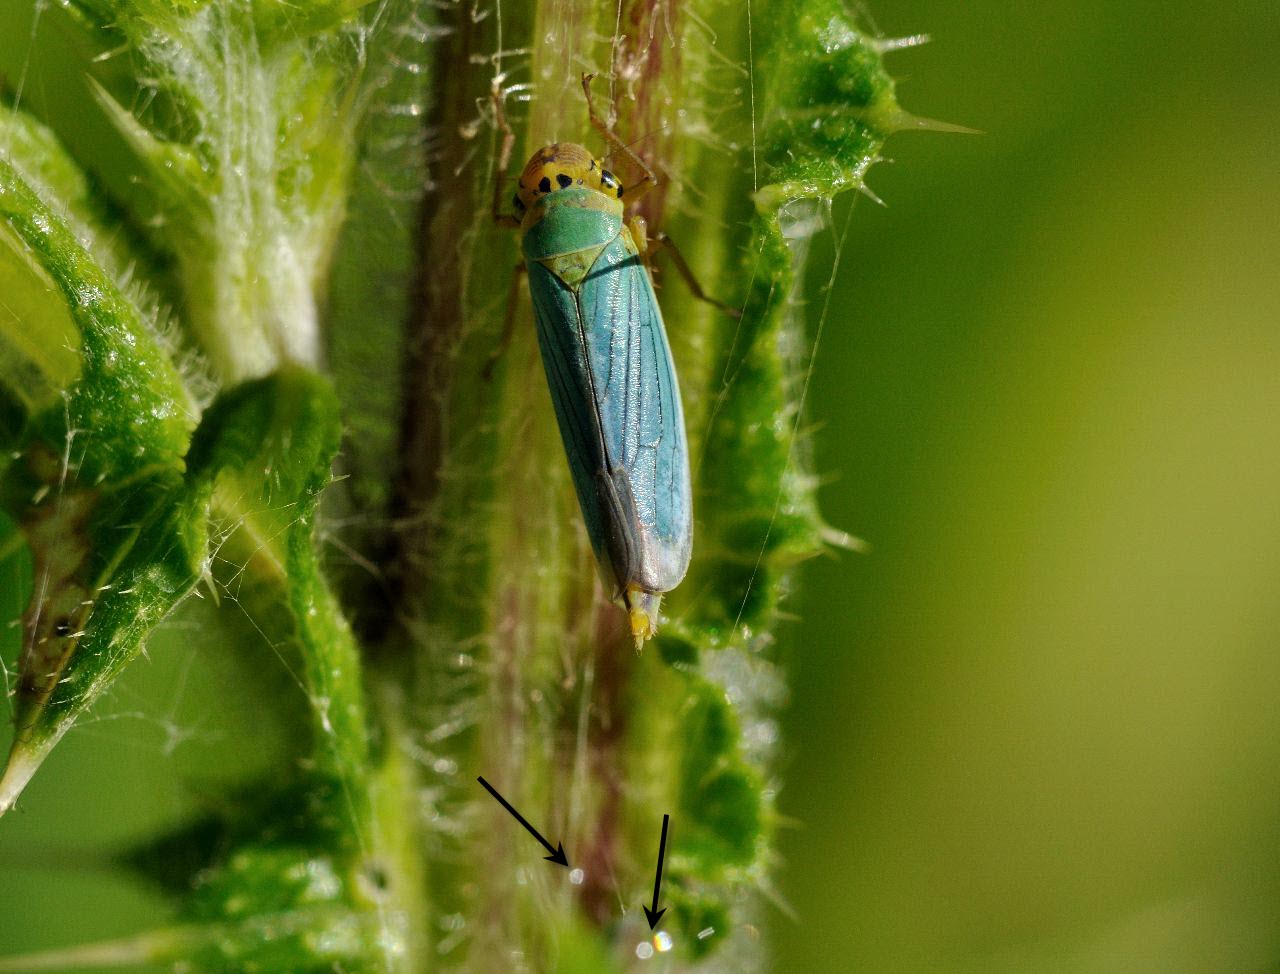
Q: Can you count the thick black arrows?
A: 2